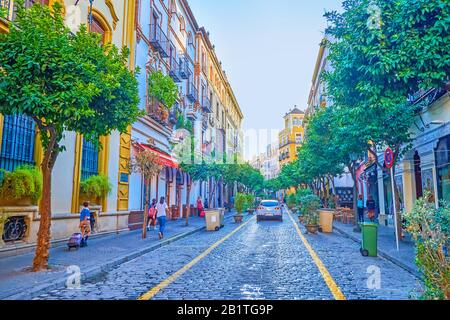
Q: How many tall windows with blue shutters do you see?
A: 2